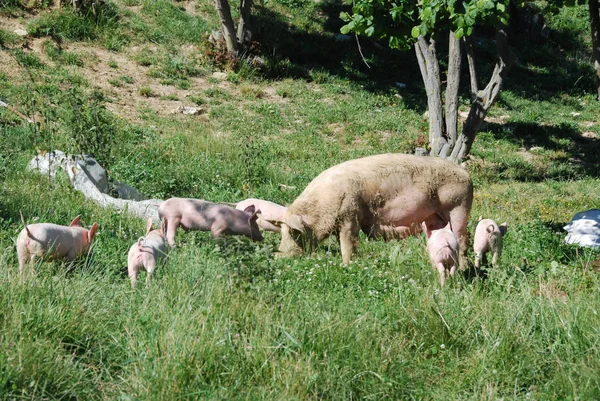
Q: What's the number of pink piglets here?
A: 6